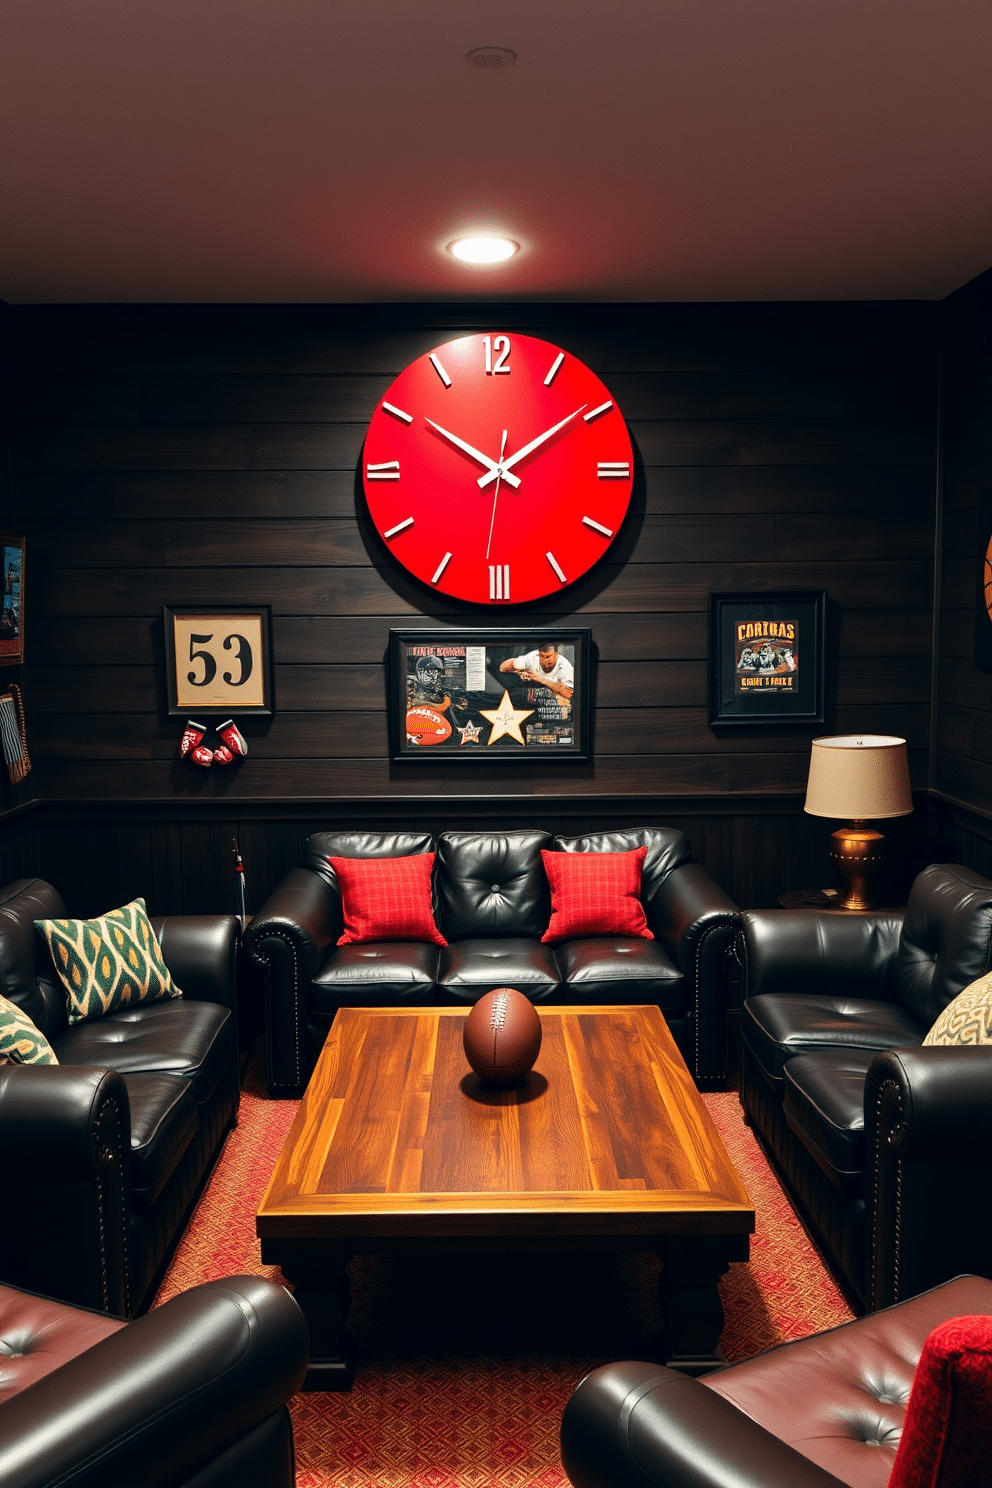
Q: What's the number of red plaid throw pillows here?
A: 2